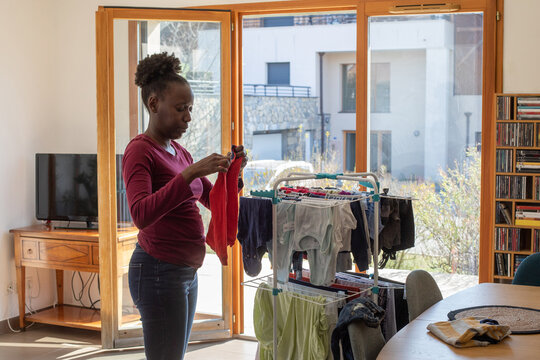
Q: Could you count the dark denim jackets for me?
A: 1